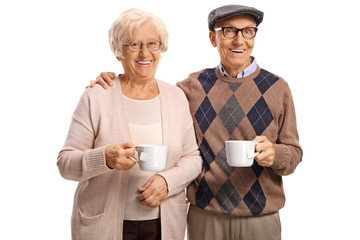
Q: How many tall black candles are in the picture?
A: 0